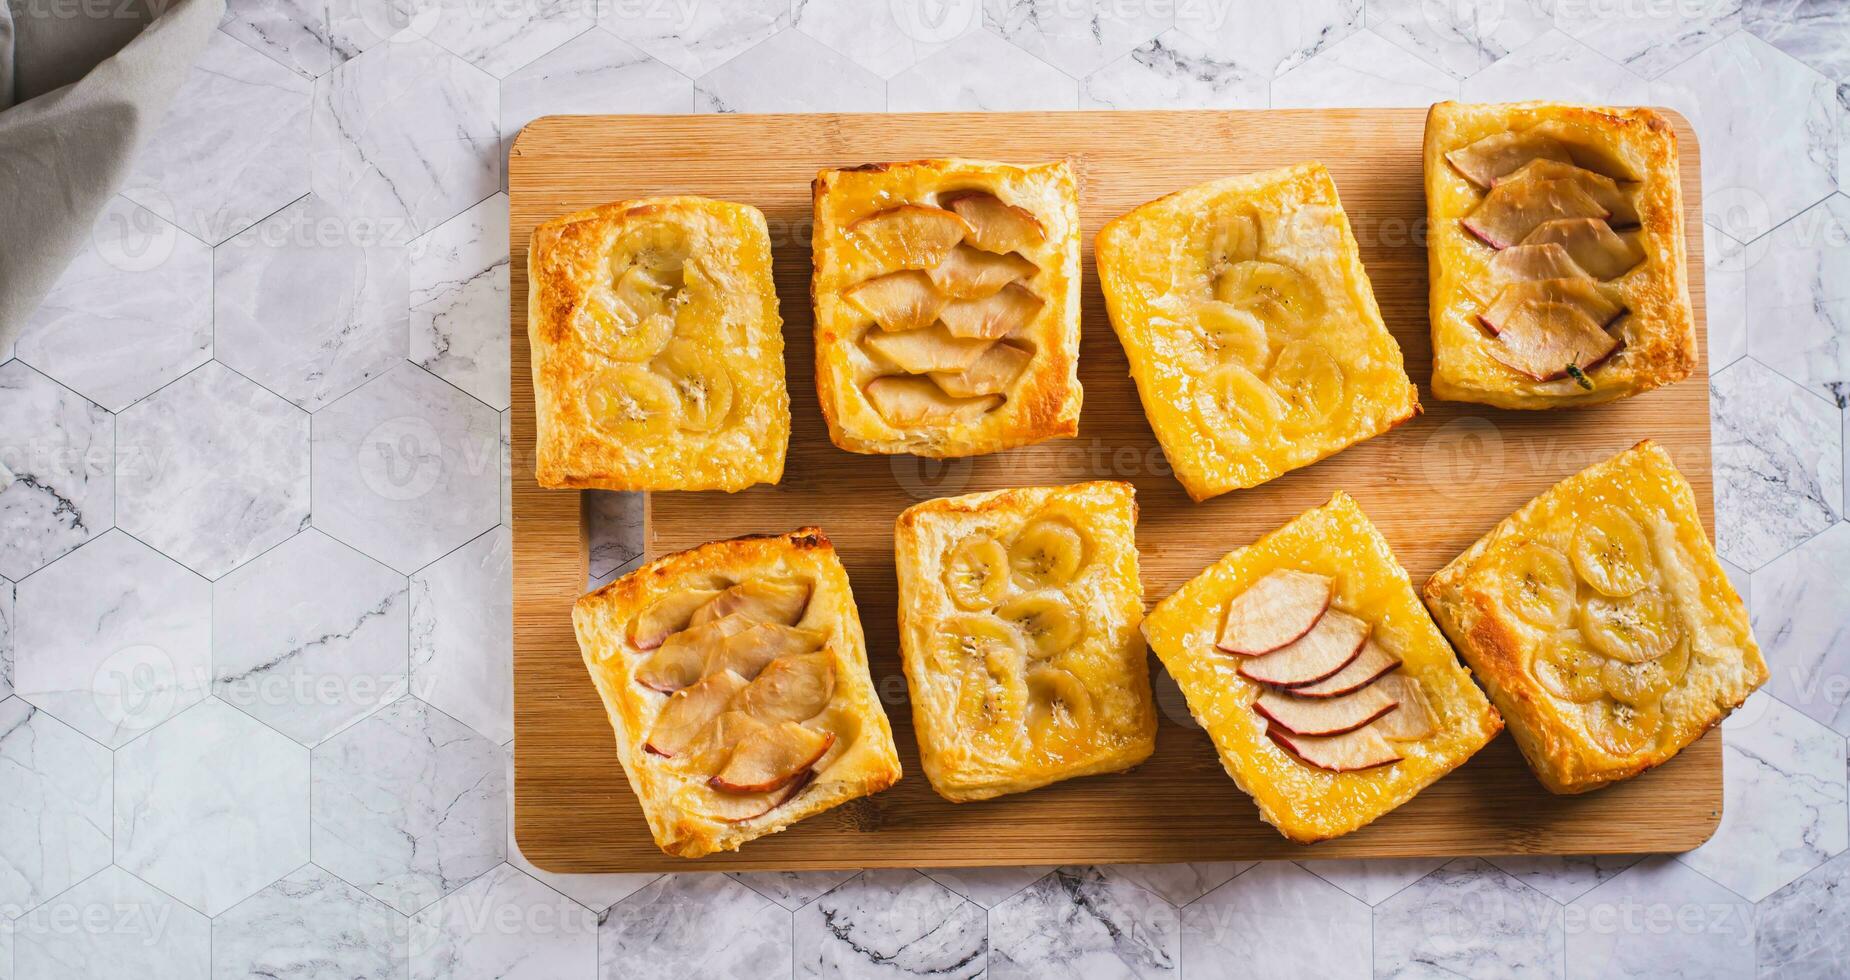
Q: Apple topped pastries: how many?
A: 4